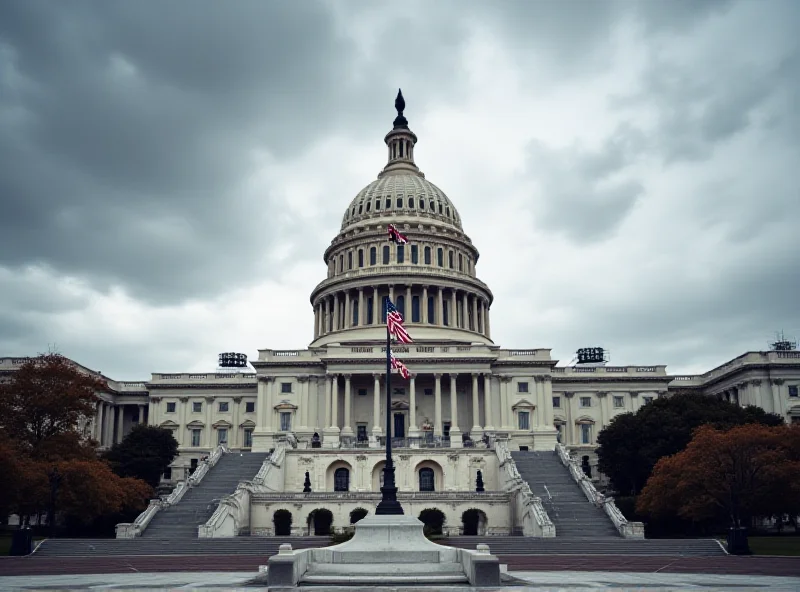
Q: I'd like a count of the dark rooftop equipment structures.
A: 3